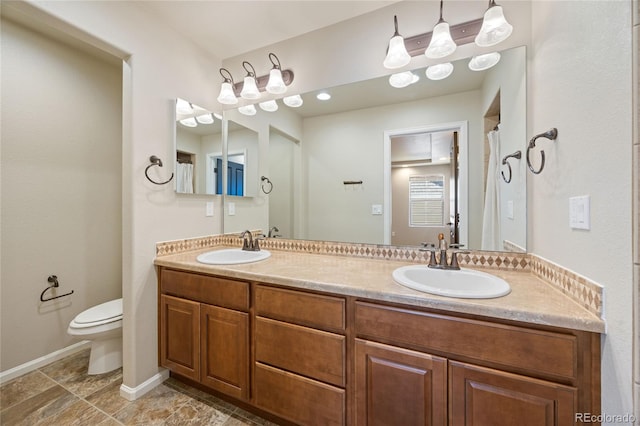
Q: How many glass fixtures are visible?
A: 6